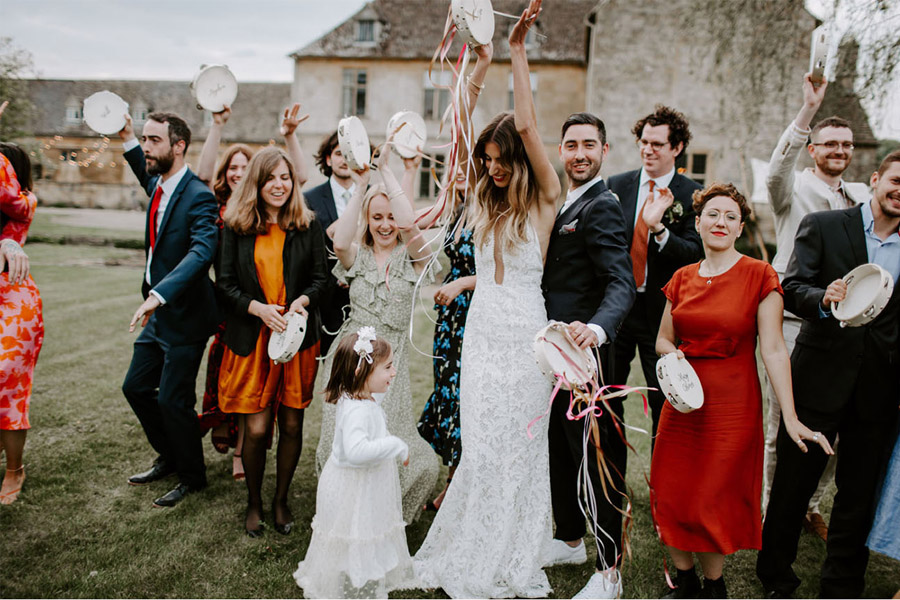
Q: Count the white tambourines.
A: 10